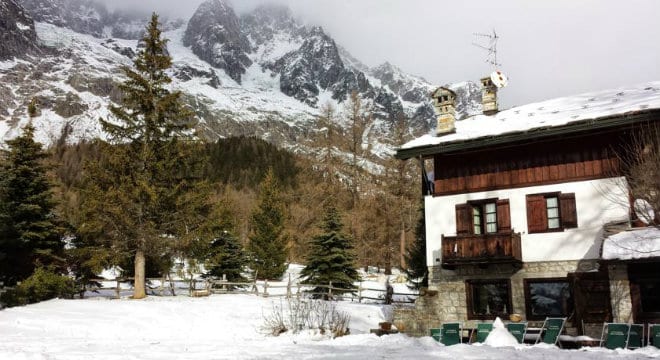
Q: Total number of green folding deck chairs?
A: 8